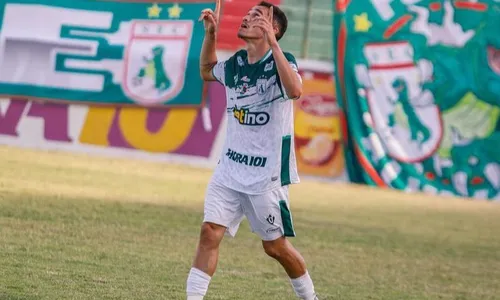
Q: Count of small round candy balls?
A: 0